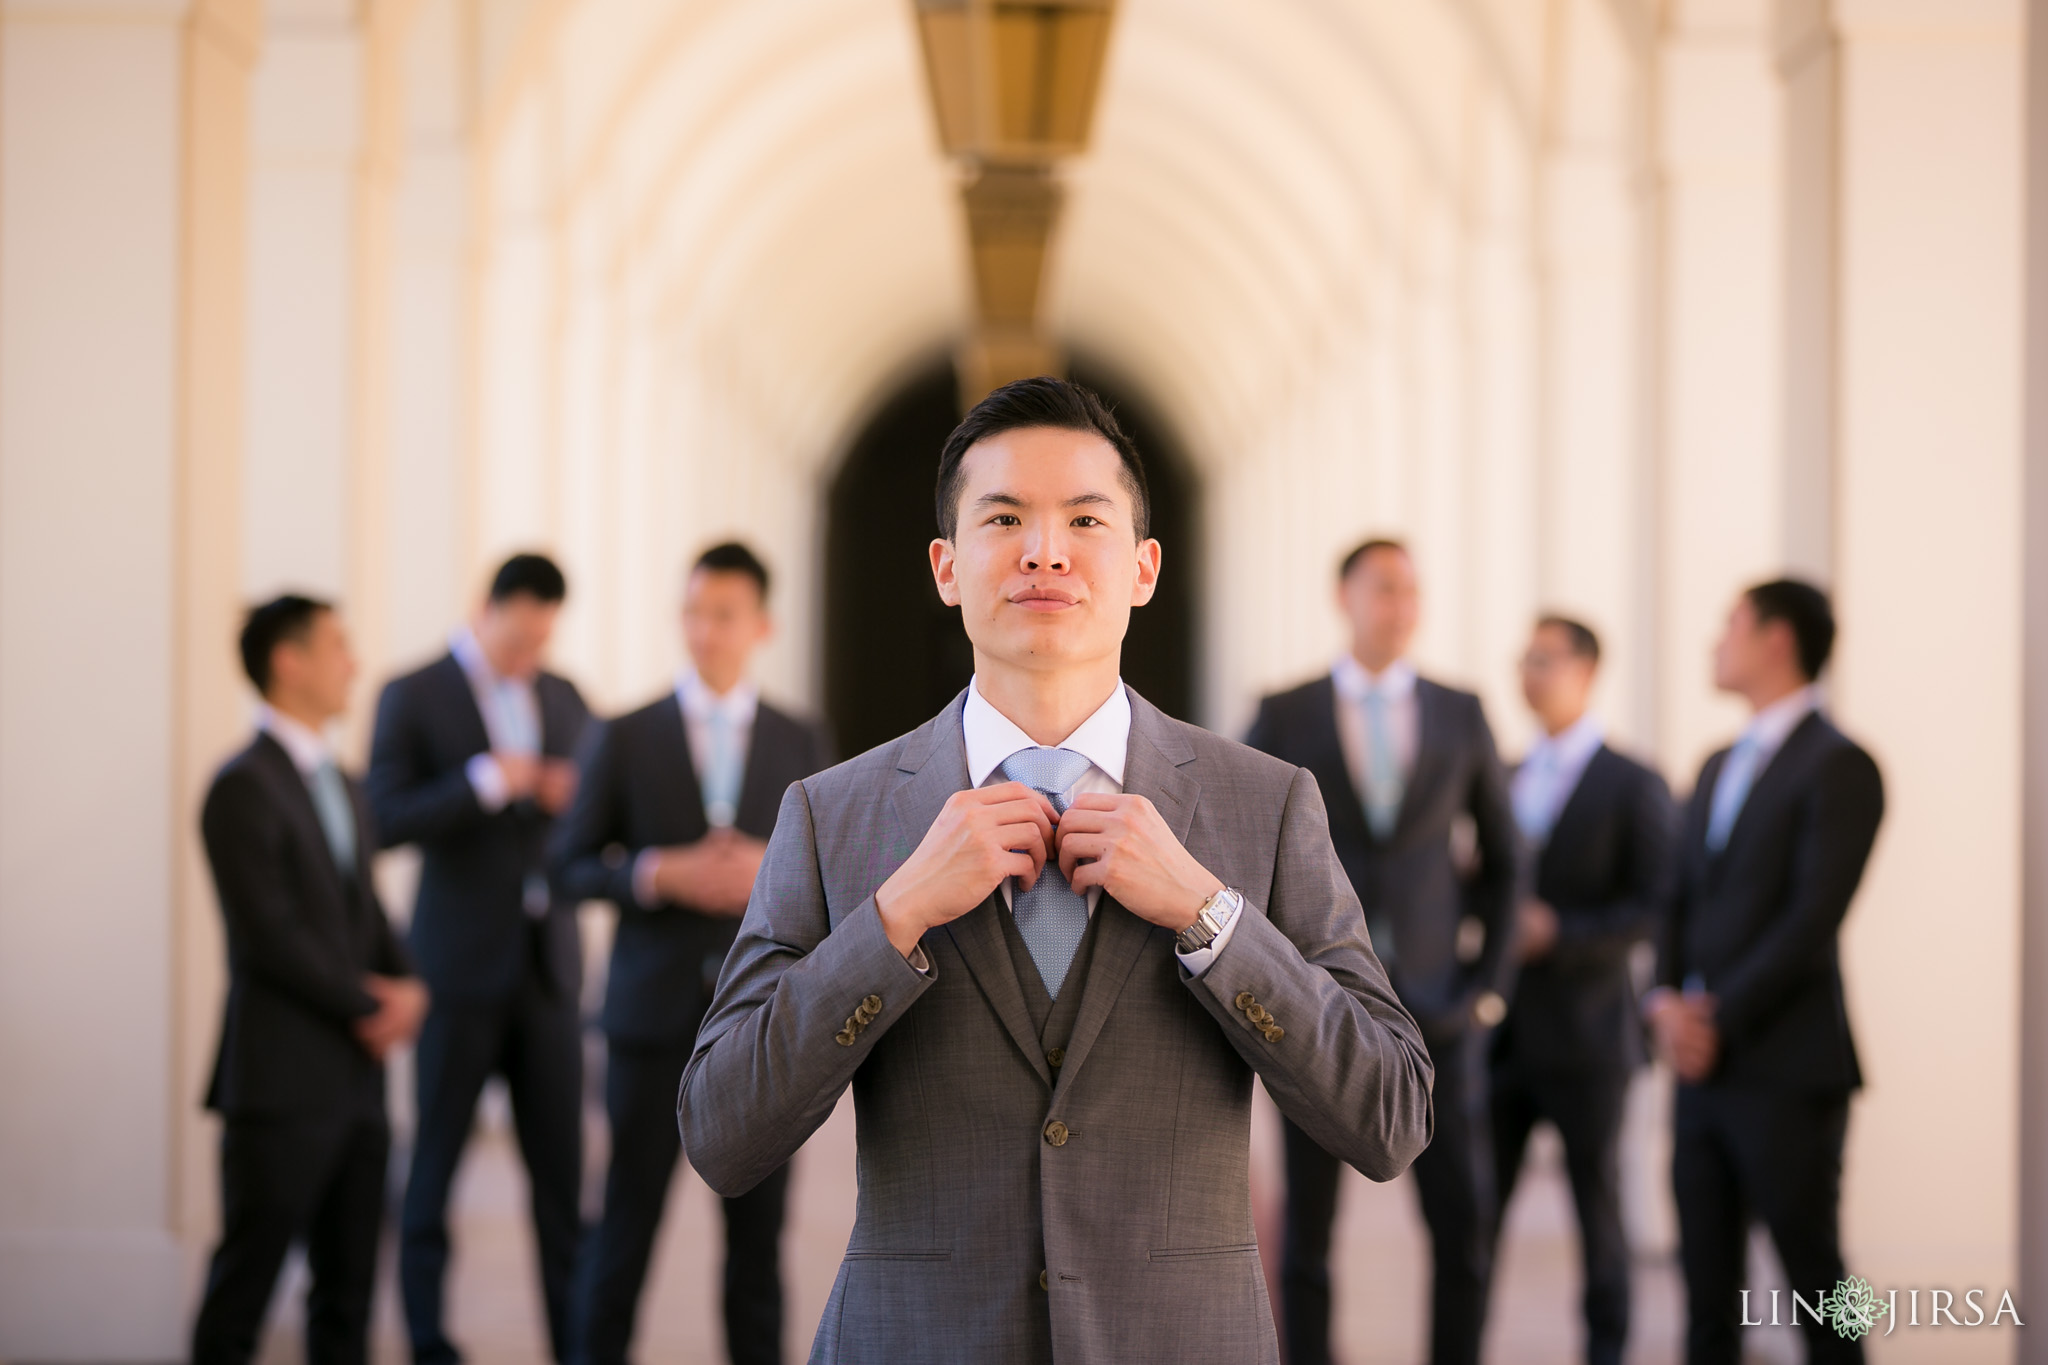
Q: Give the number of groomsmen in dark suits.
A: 6